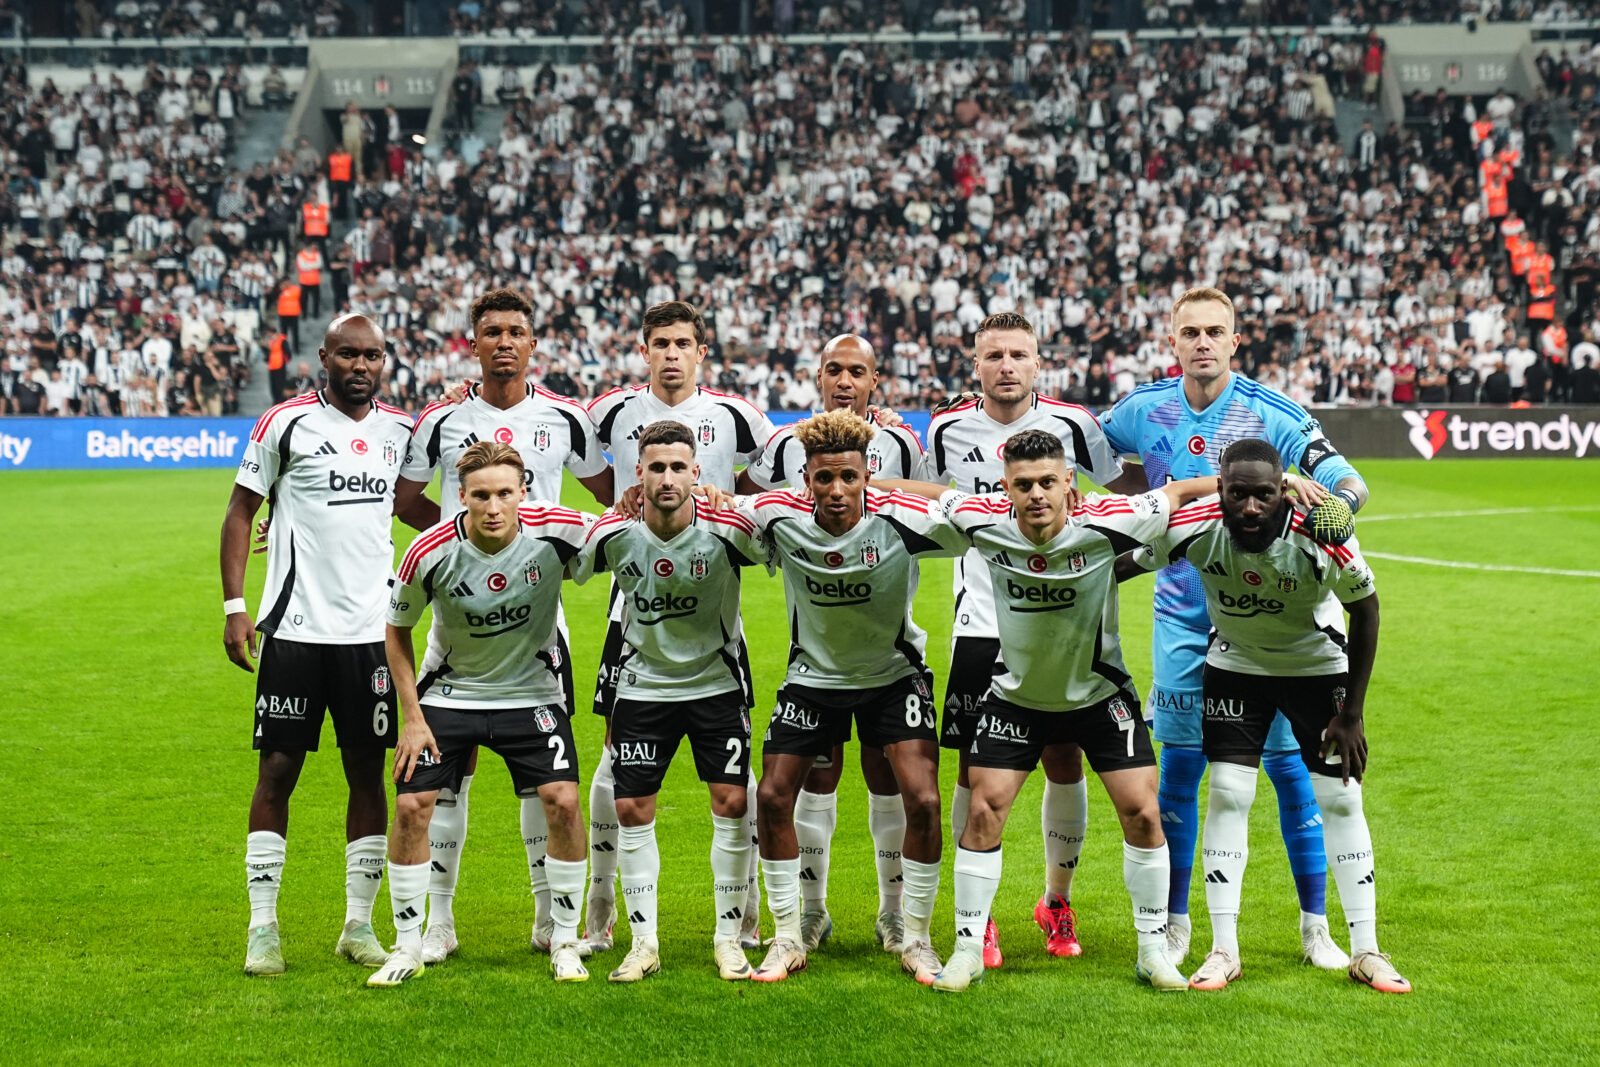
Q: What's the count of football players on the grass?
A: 11